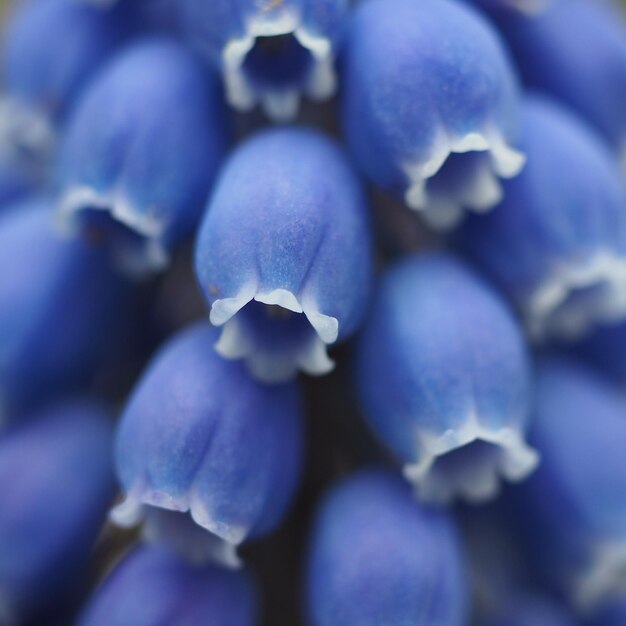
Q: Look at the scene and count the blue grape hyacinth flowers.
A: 14